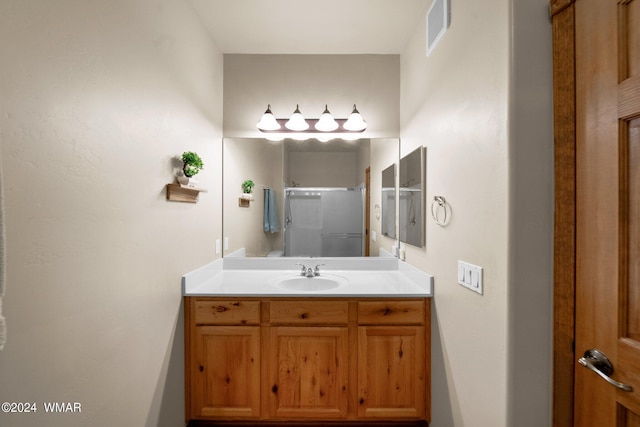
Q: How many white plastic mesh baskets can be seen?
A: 0